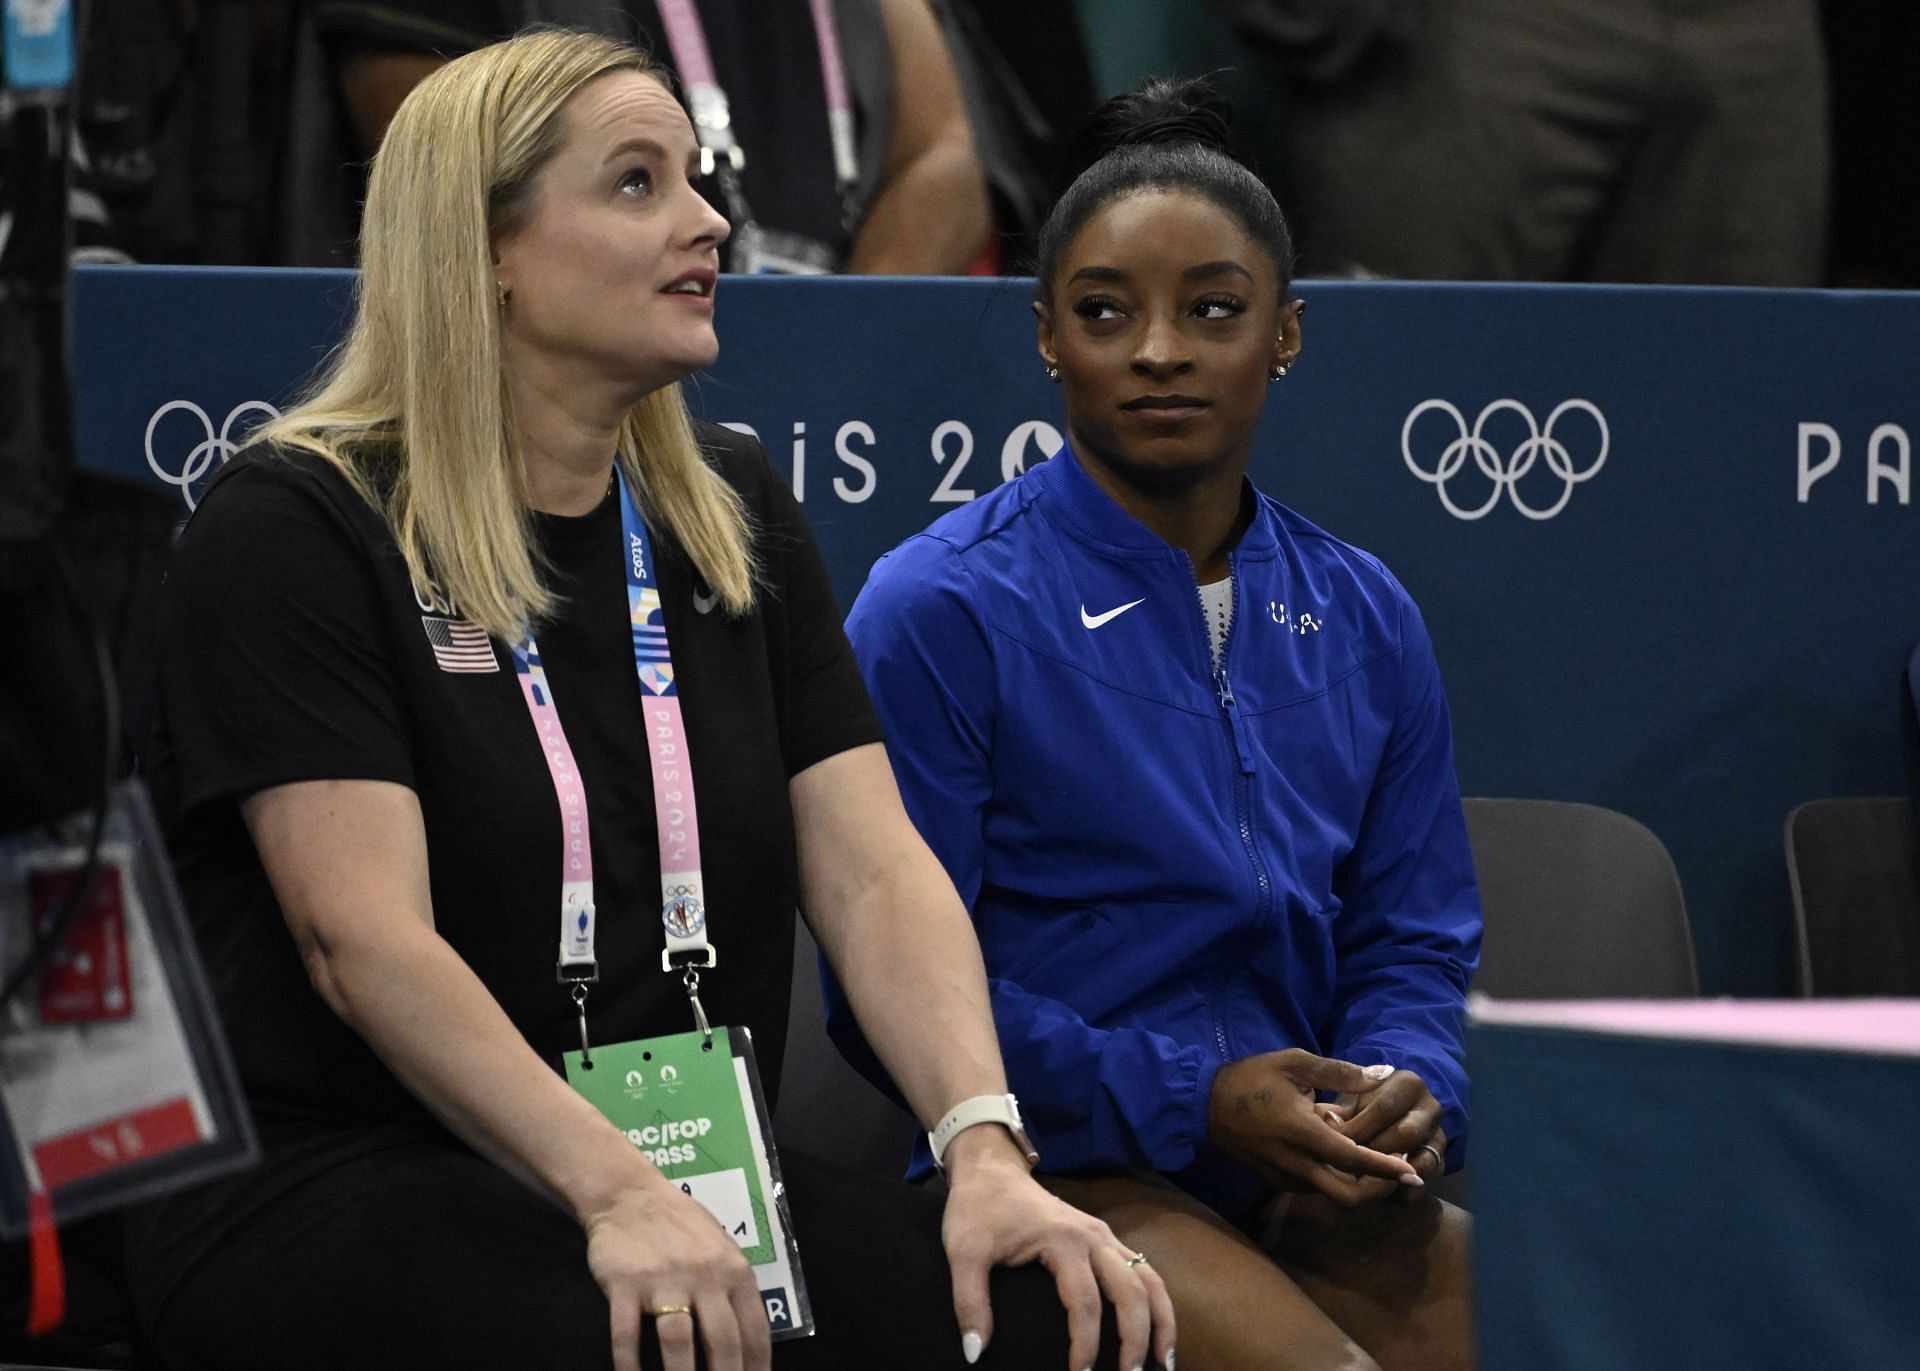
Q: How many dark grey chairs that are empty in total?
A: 2